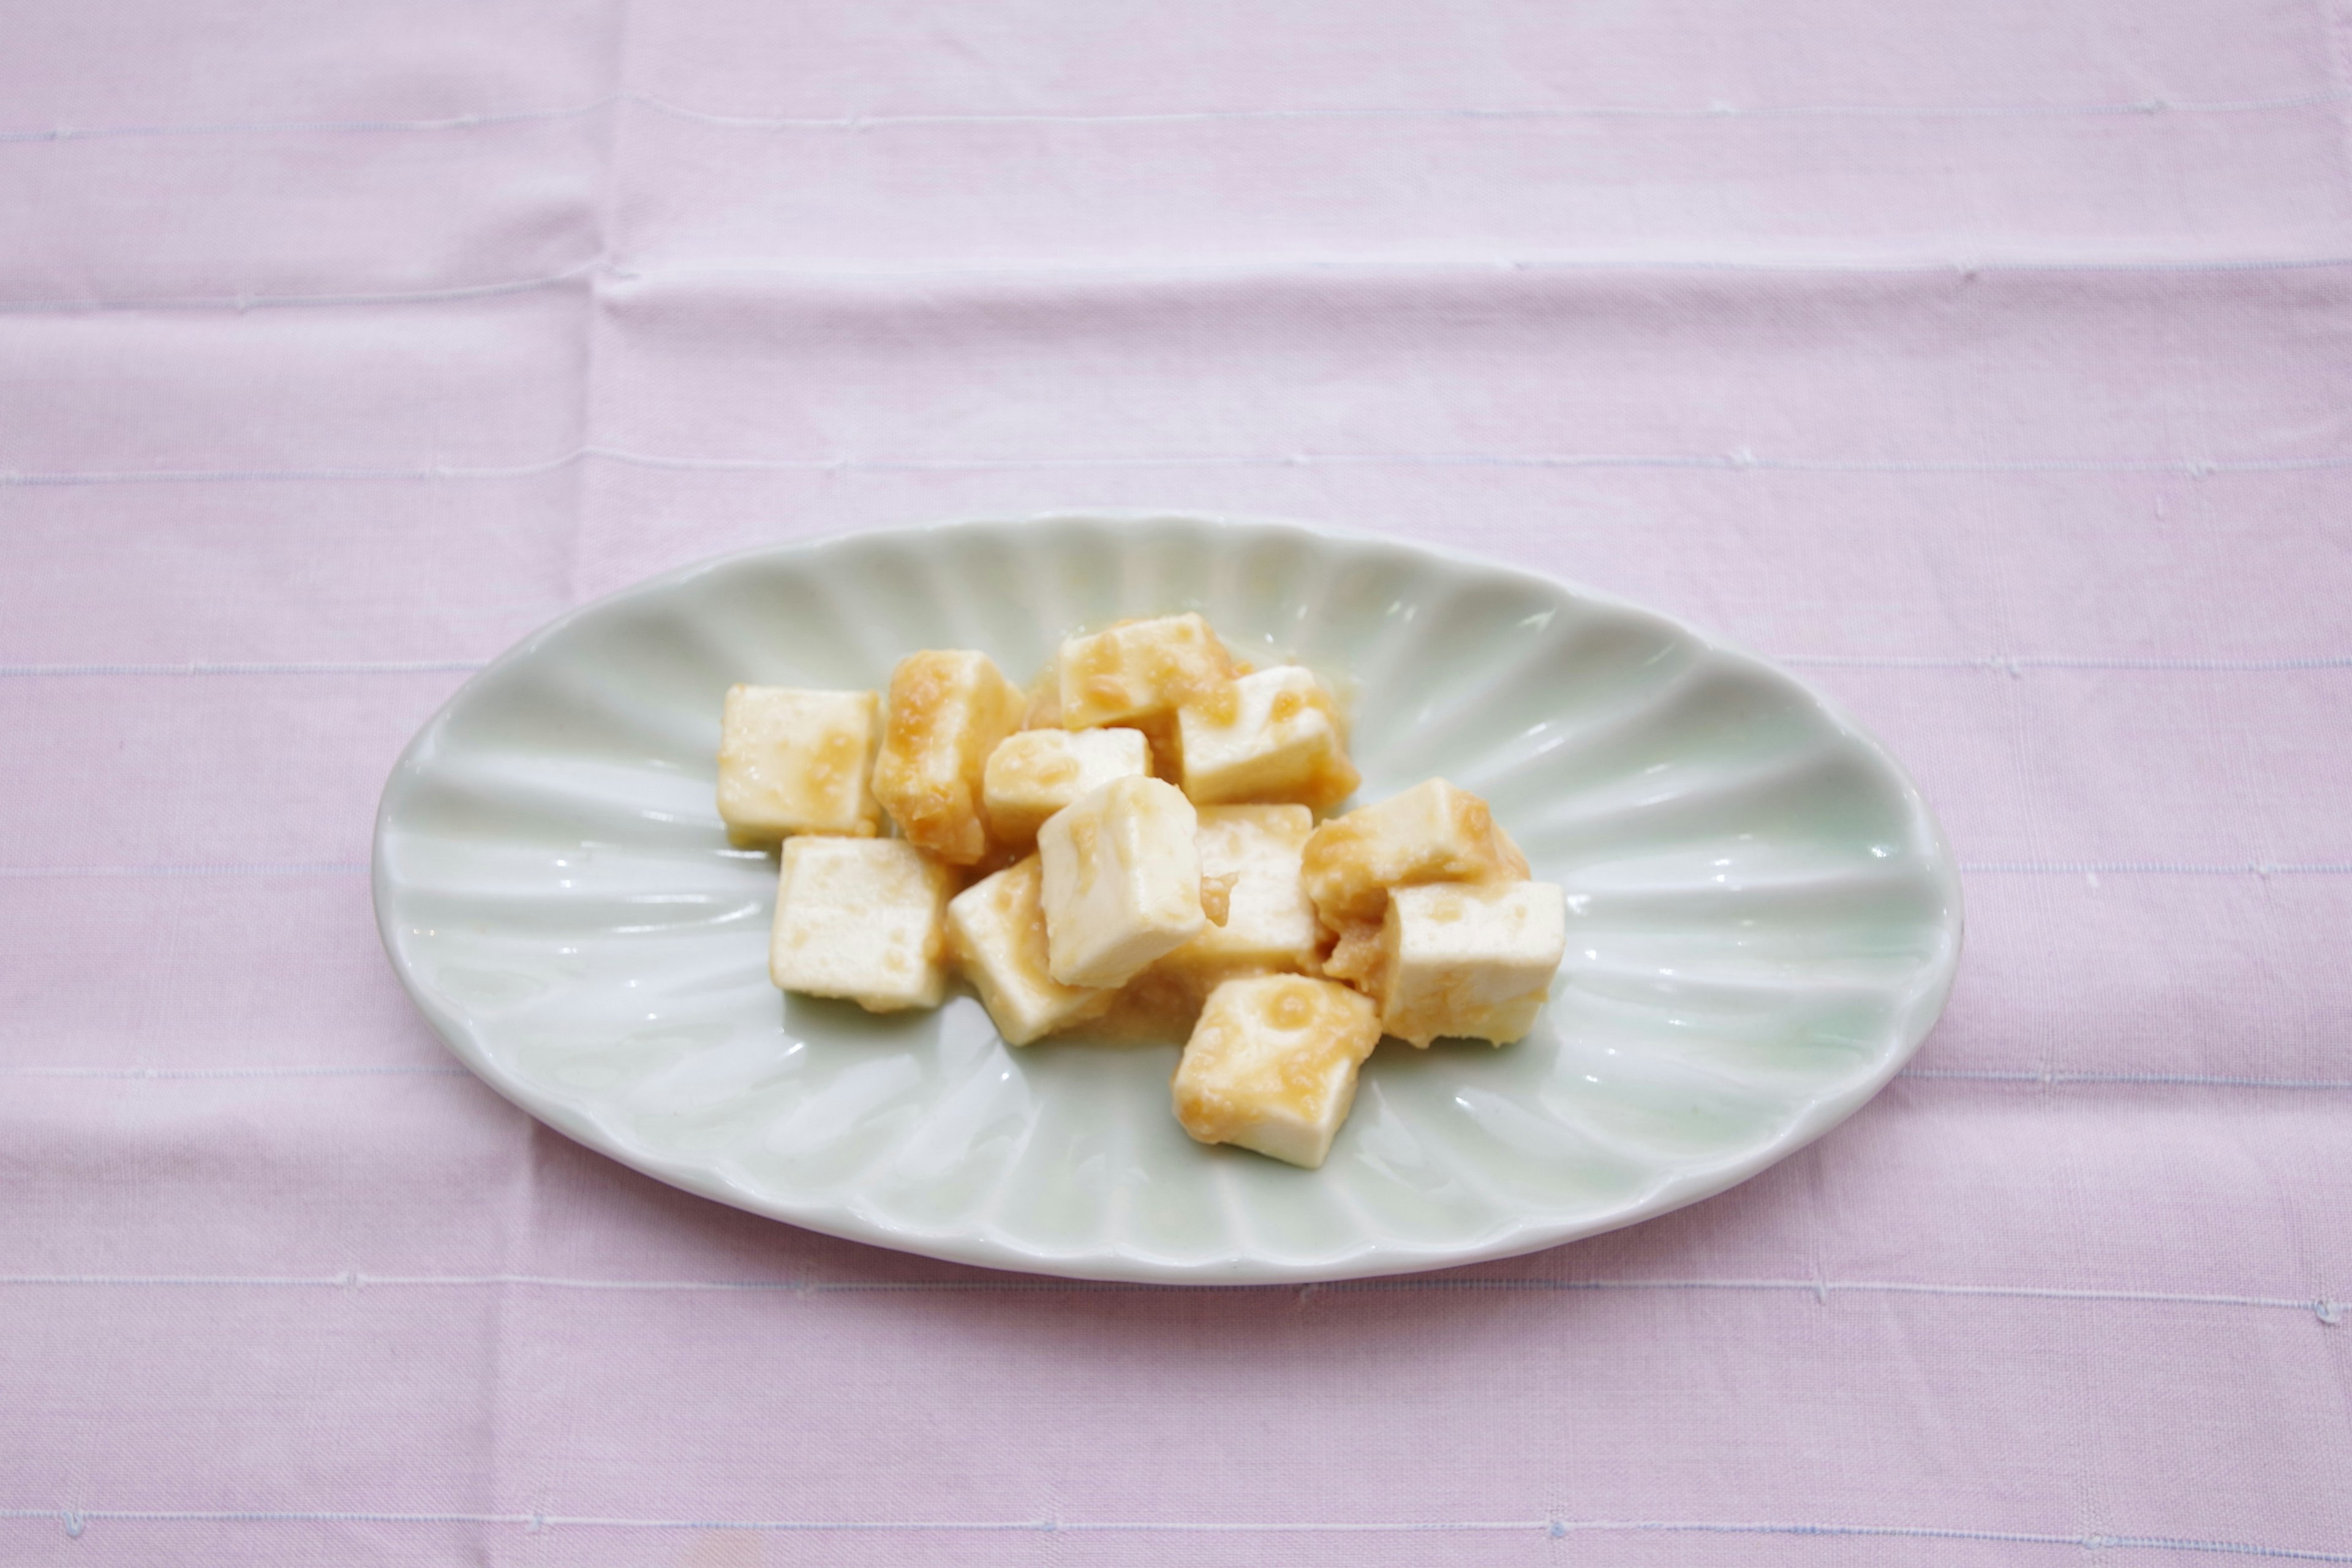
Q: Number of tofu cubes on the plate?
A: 12